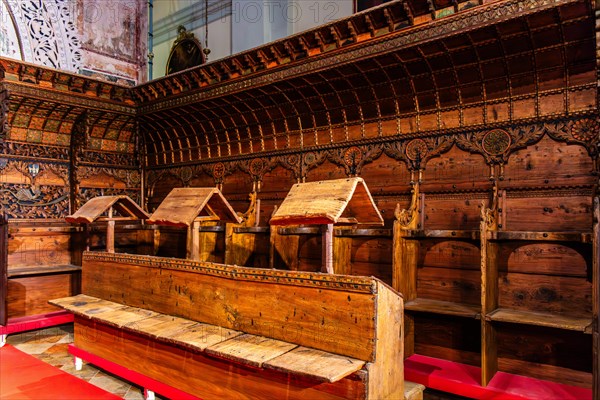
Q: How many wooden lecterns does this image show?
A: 3